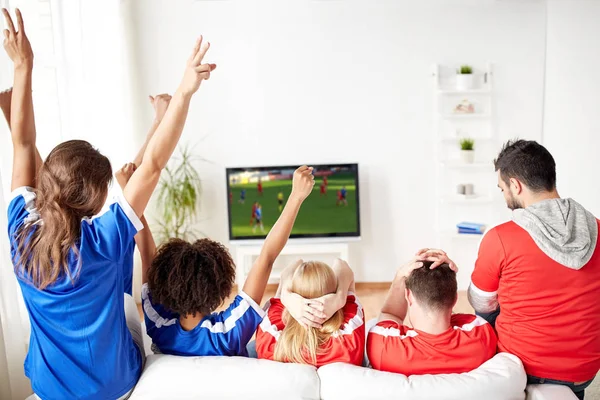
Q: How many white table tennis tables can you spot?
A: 0